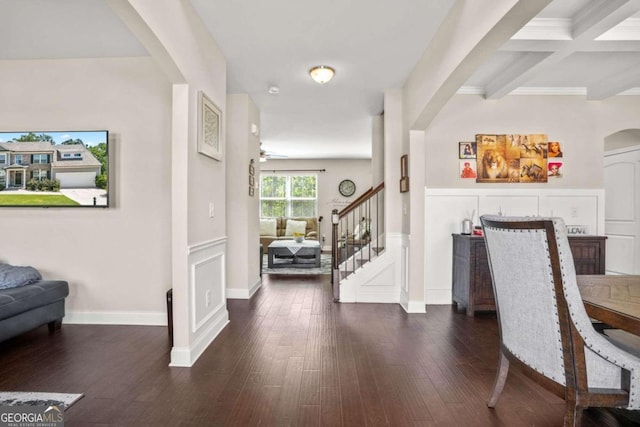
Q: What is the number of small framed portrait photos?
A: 4